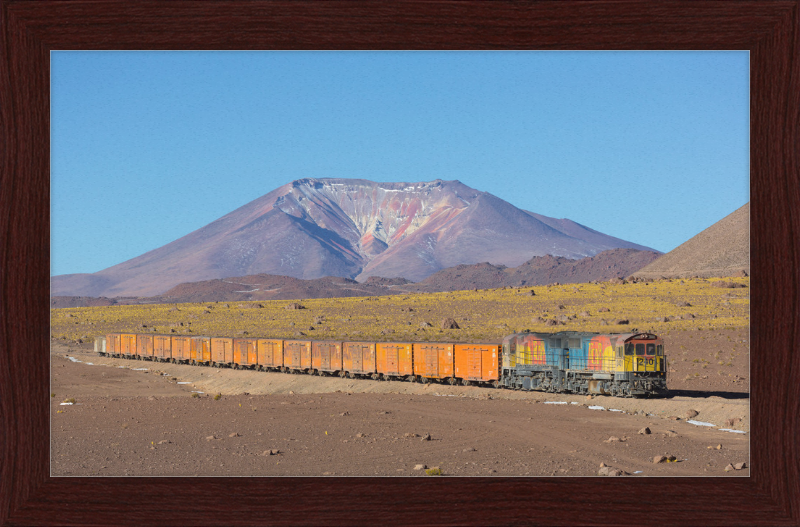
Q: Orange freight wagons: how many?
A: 15